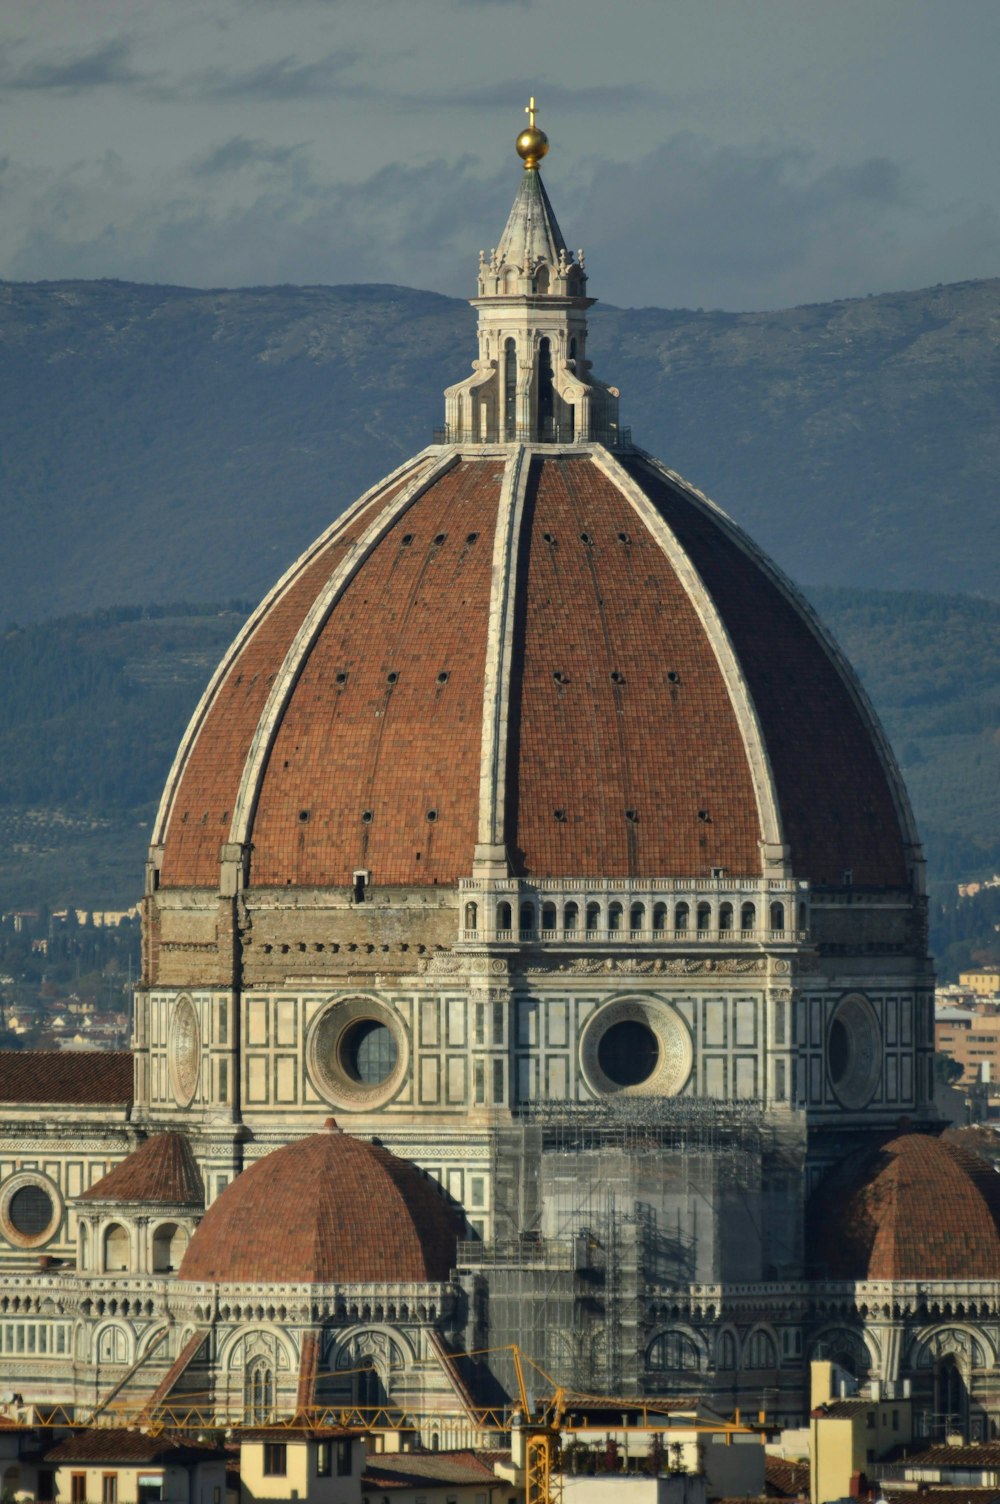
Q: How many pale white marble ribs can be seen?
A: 5